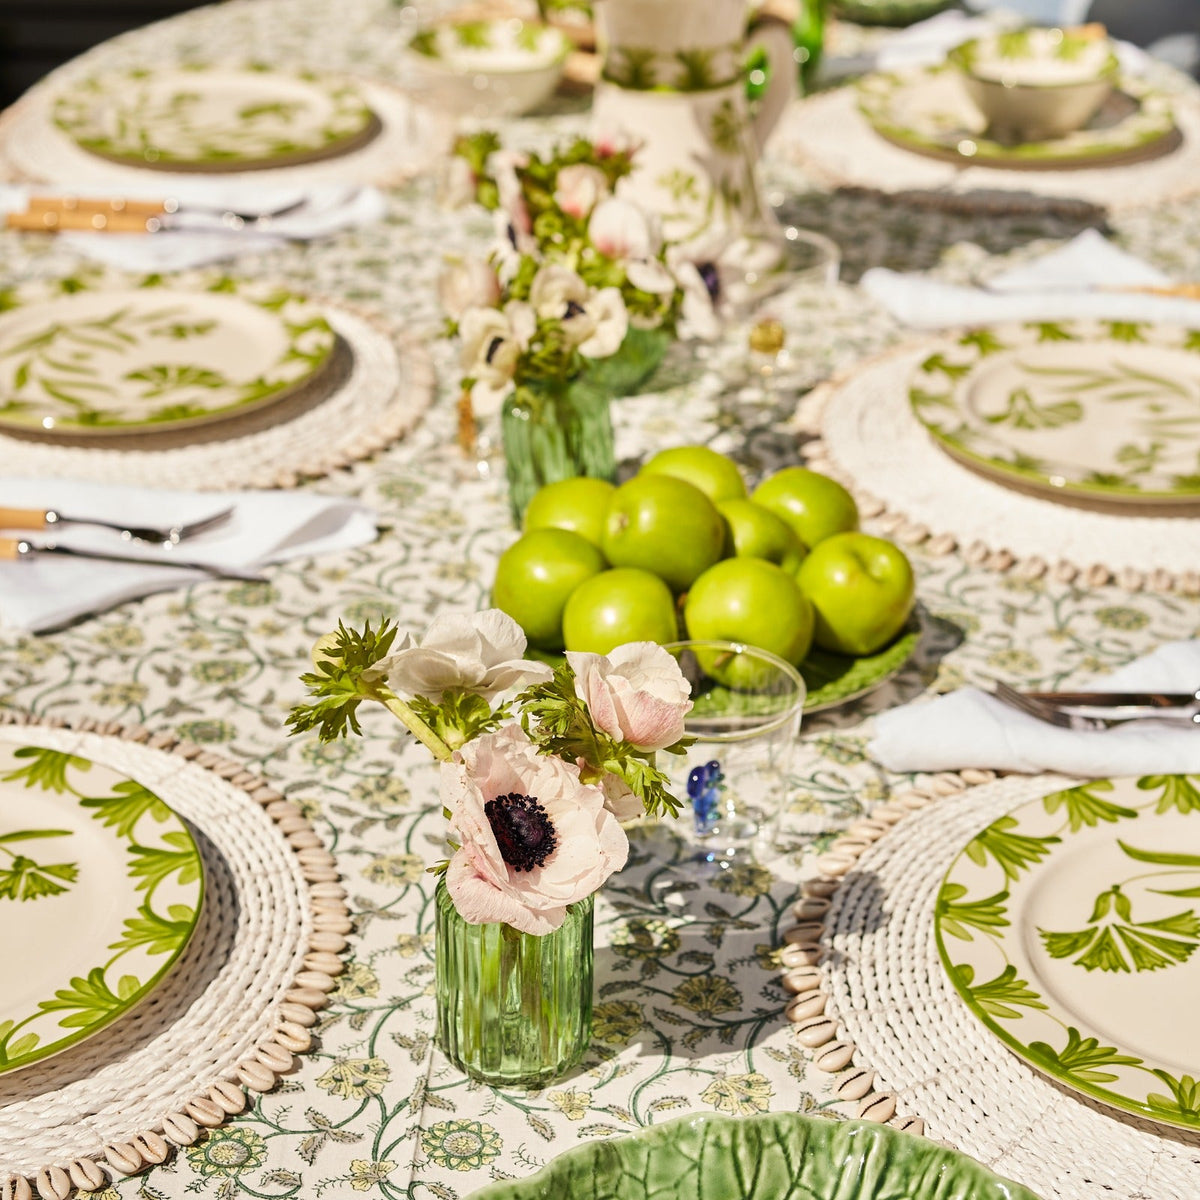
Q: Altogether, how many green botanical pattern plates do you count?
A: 6